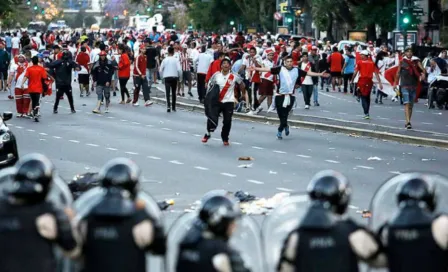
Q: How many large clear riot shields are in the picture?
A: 5